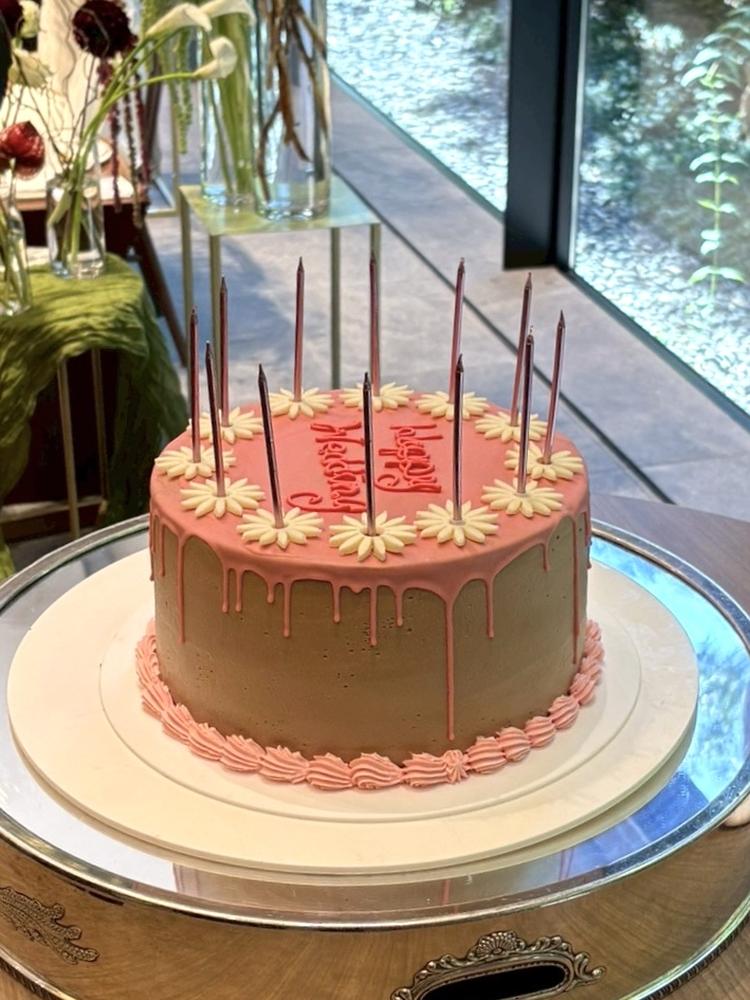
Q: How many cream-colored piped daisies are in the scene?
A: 12